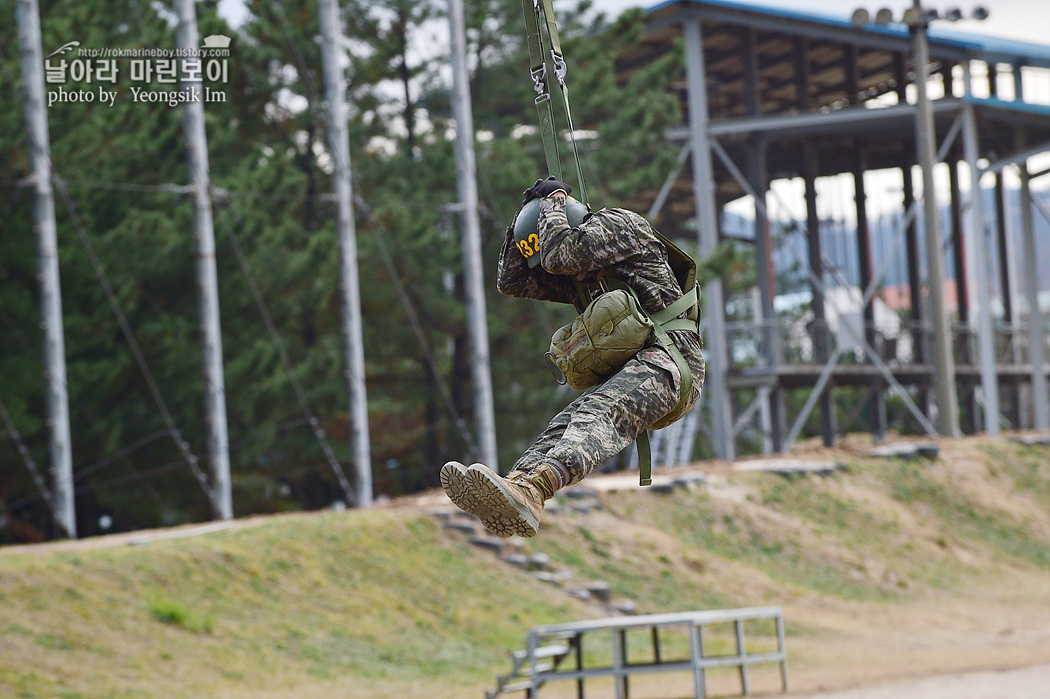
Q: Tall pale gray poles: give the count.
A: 4